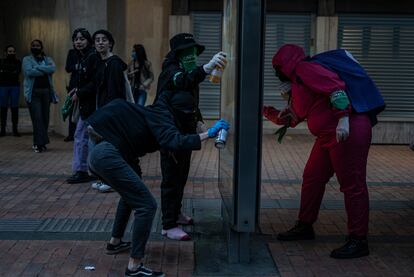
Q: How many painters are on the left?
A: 2